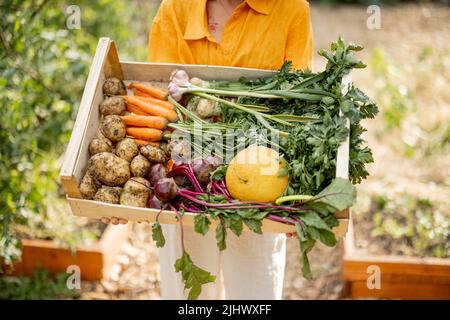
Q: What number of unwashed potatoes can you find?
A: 11